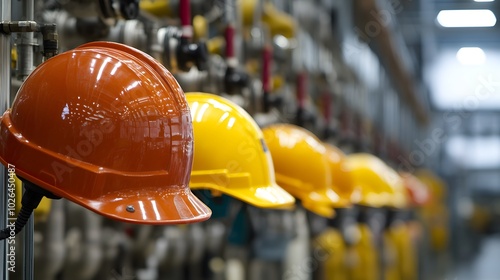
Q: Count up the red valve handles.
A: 5